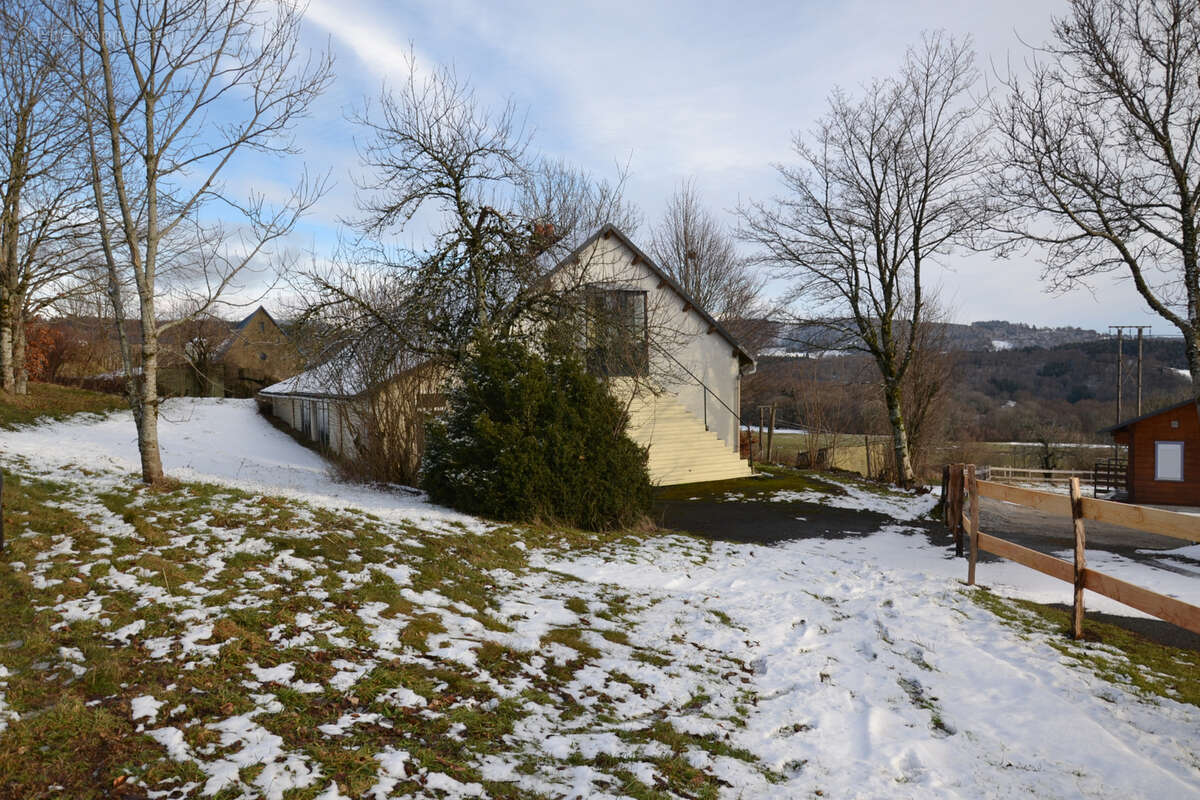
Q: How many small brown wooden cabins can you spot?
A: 1